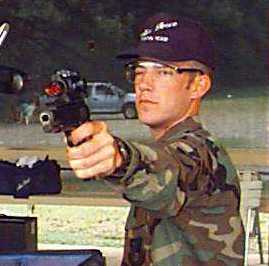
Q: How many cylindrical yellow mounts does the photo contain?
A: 0